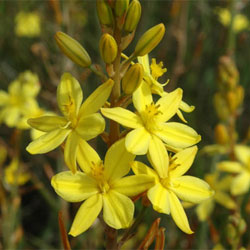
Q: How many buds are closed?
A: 7